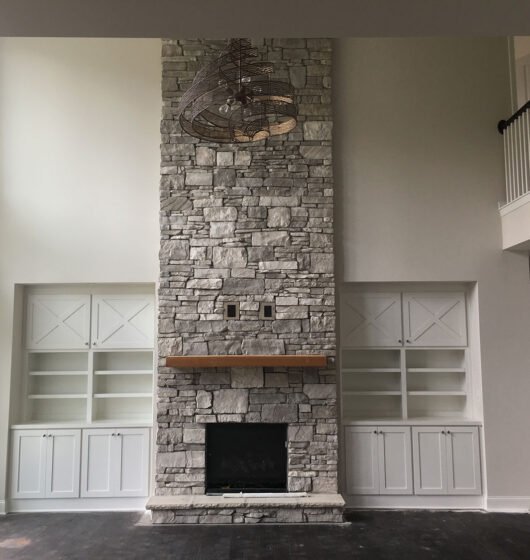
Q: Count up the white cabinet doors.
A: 12